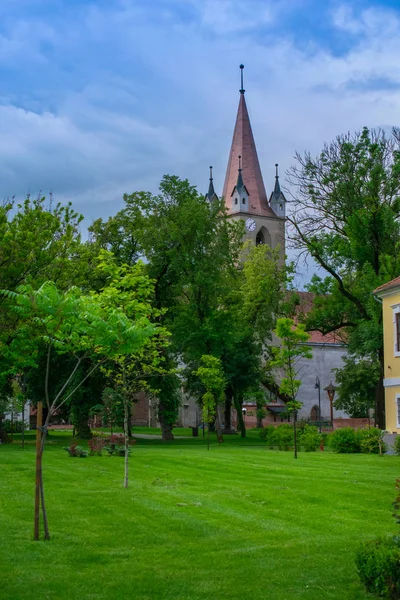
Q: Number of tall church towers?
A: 1